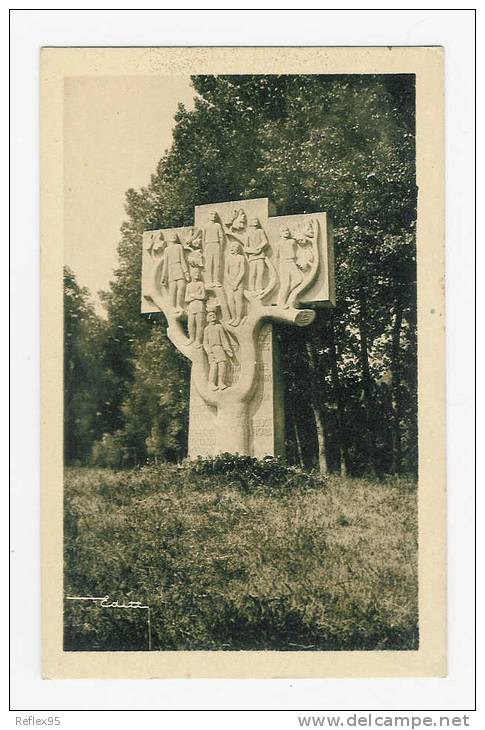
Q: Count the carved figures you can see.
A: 7